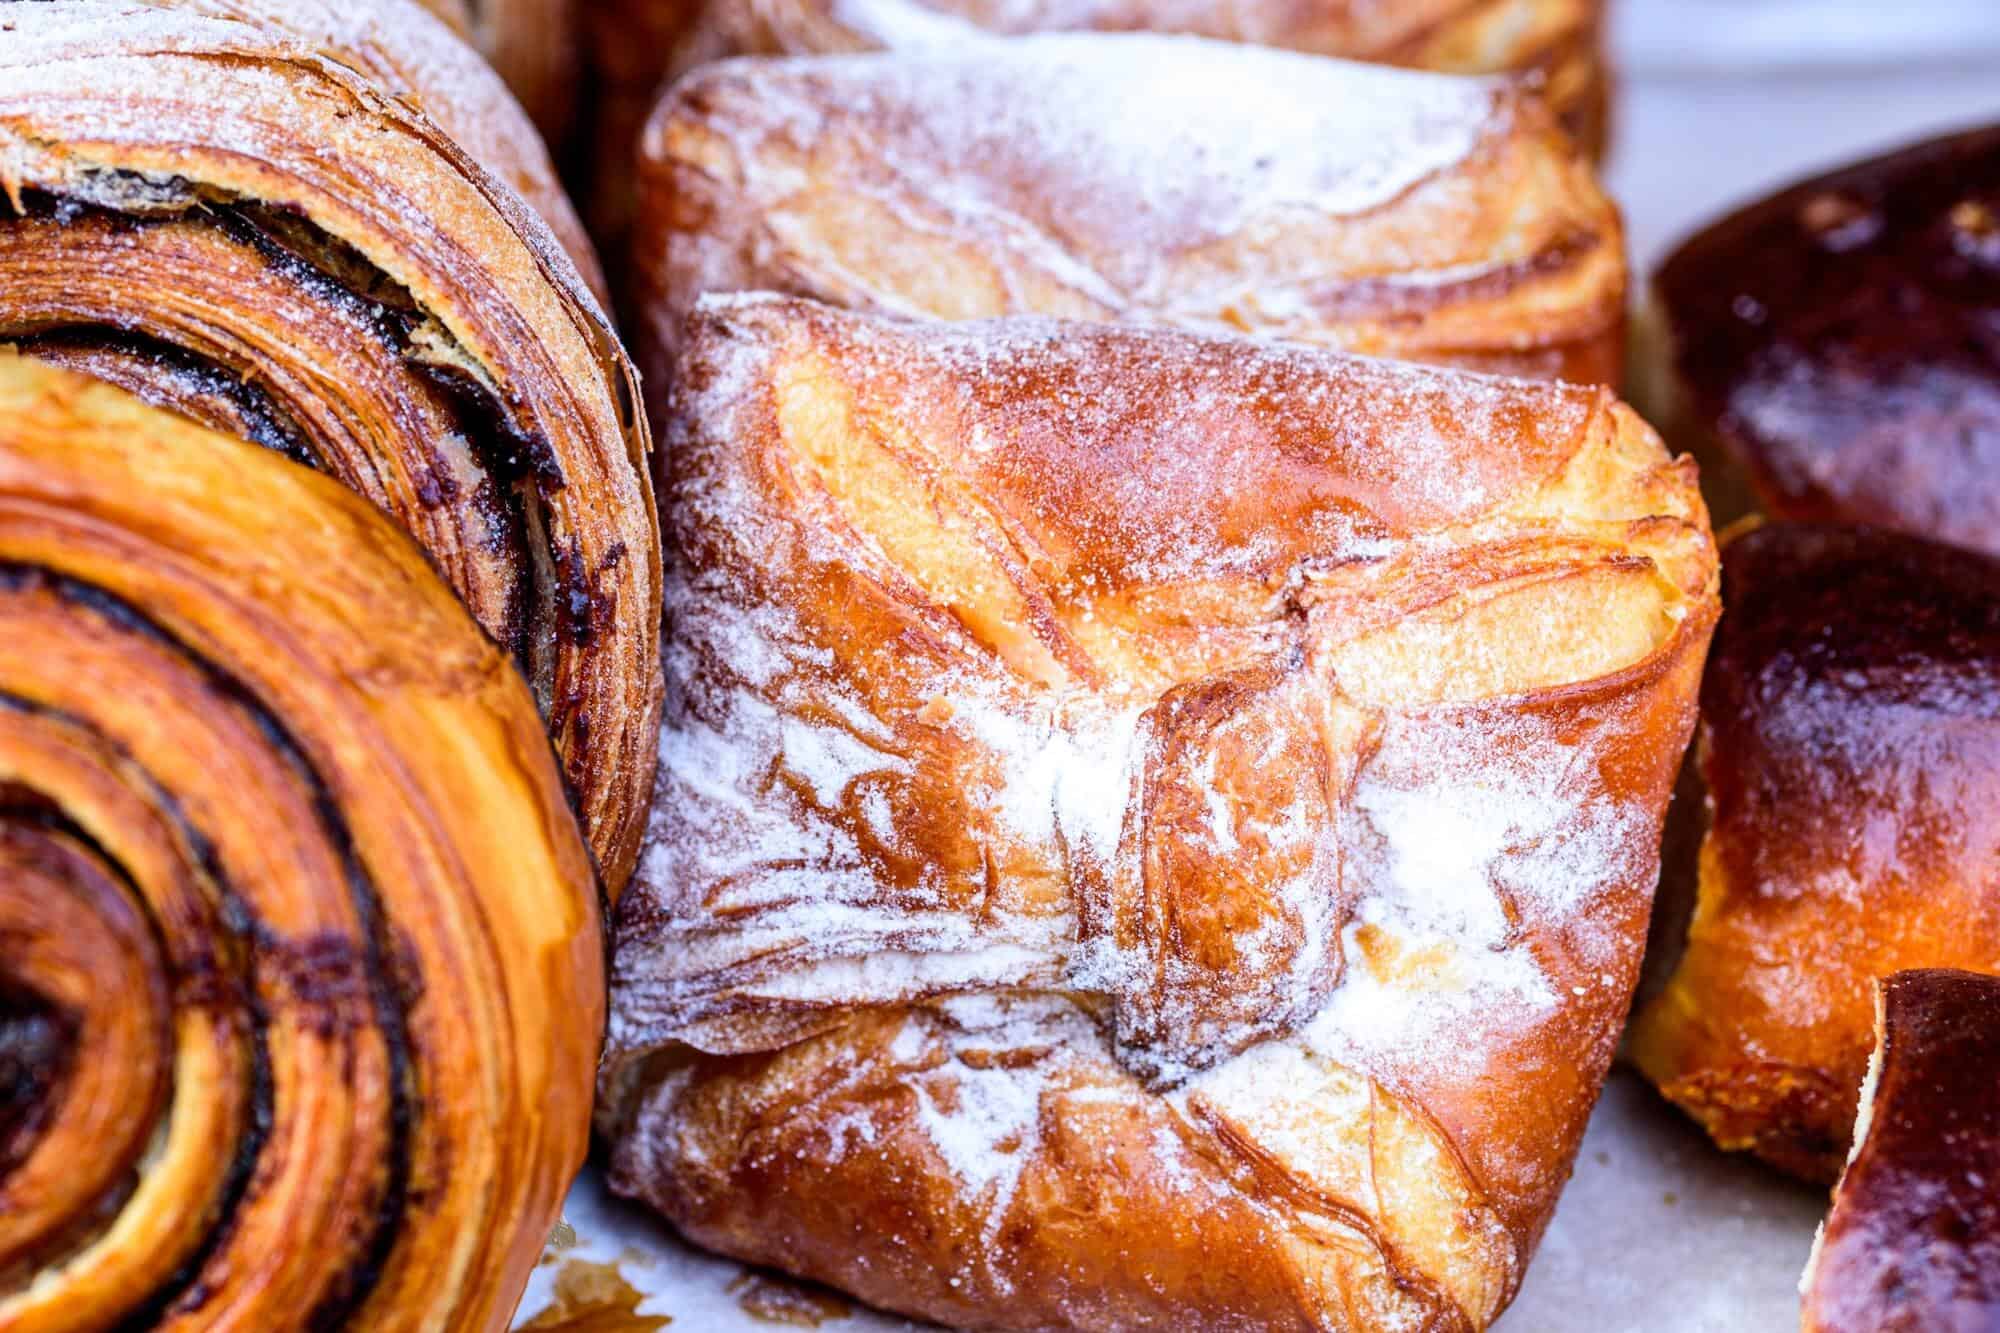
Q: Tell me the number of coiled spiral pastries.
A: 2